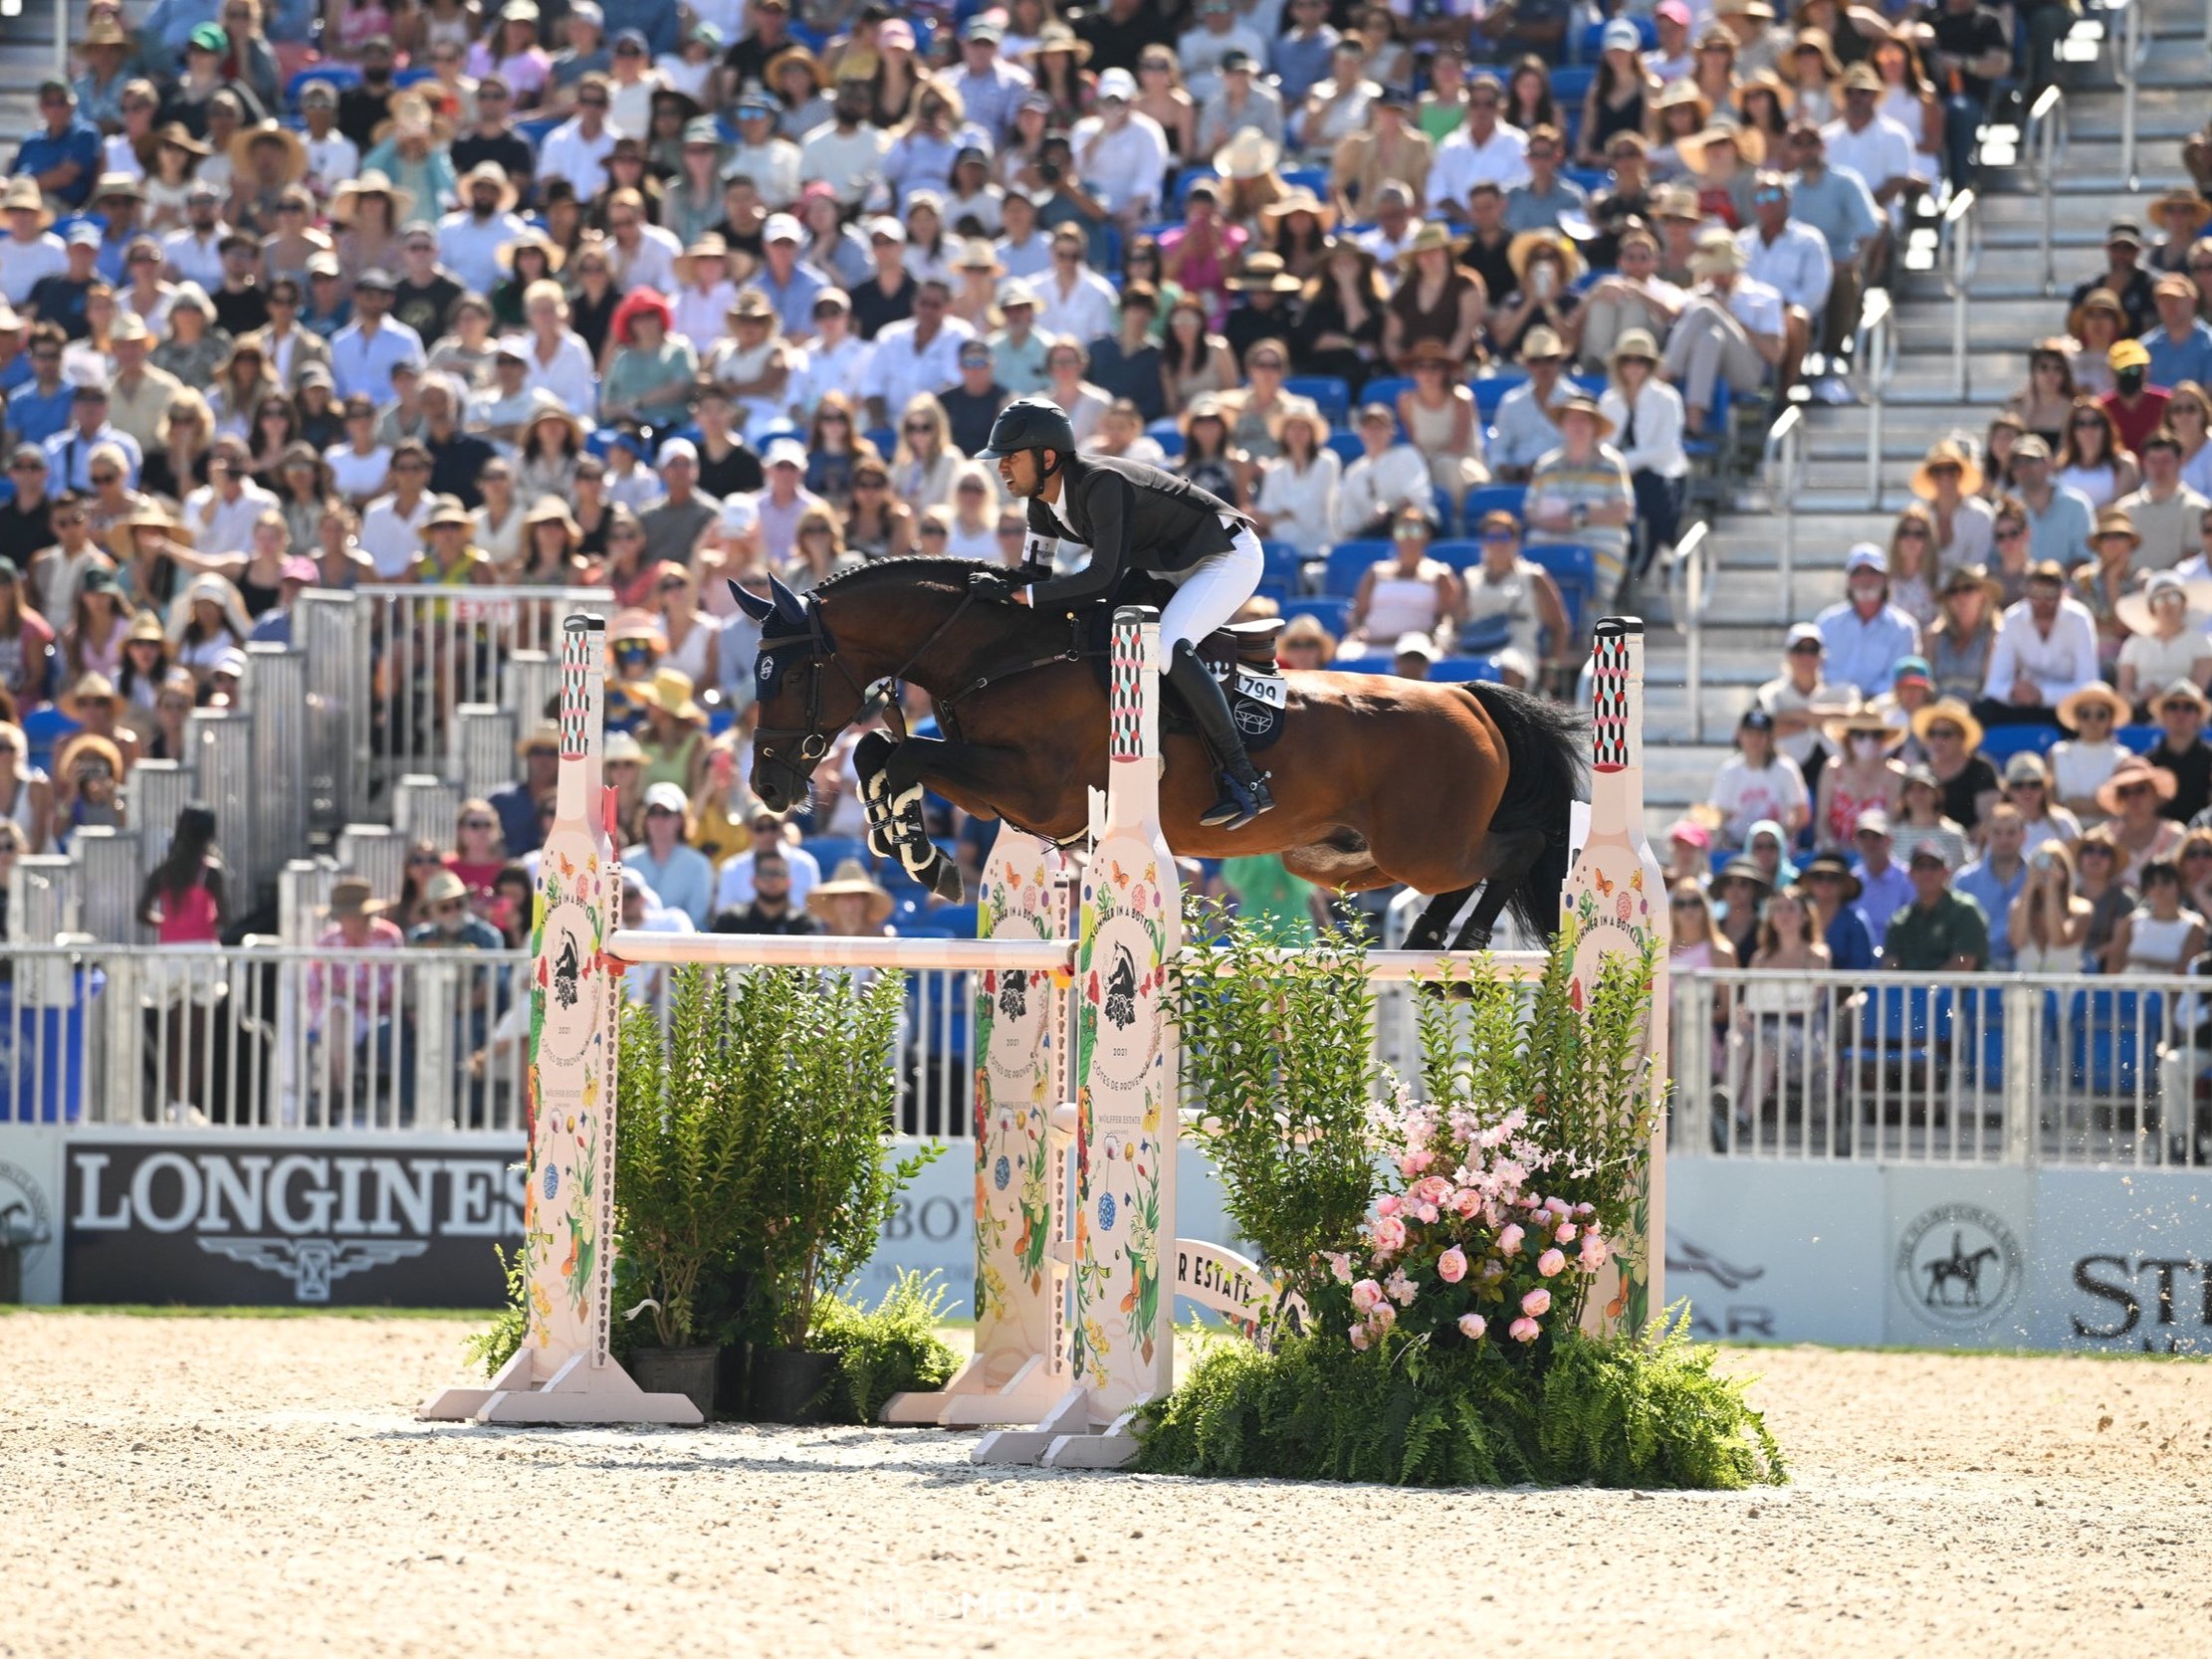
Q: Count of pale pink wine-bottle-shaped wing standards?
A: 4